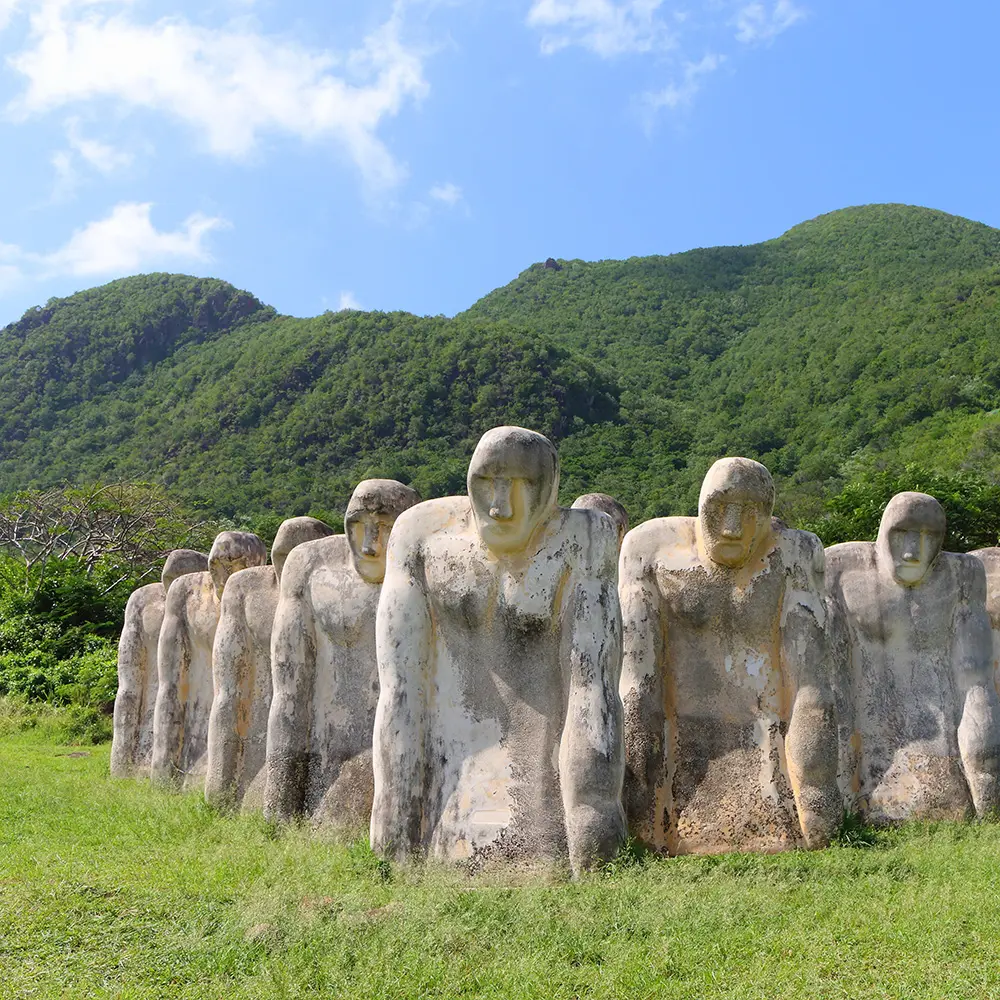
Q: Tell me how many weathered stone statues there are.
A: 9